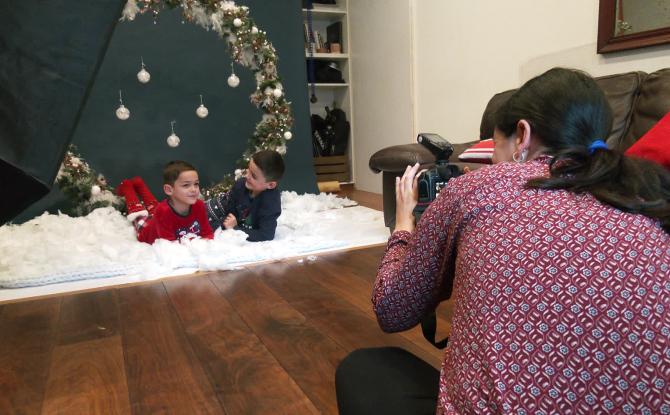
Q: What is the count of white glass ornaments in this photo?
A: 5